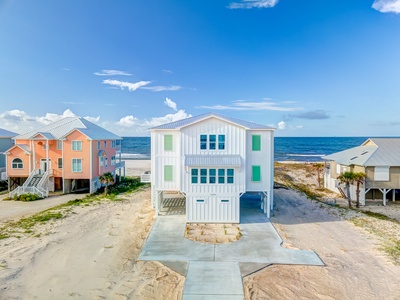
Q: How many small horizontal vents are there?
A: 2